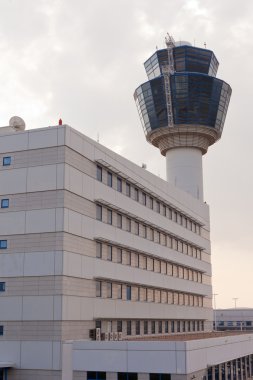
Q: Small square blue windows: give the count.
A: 5